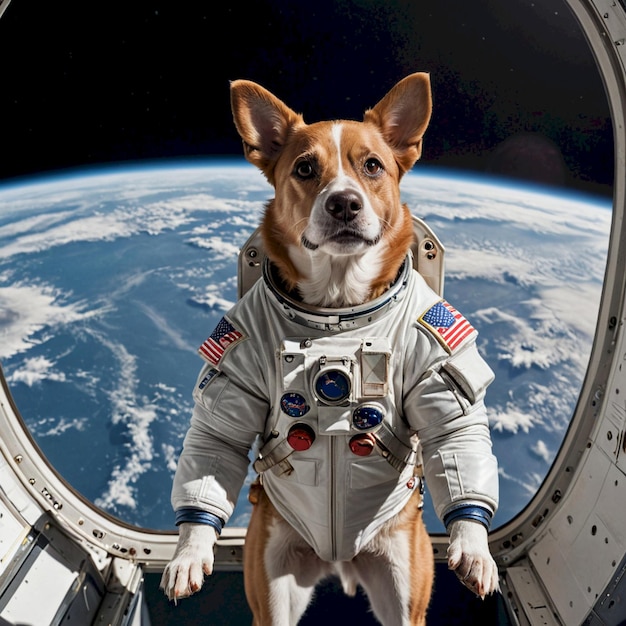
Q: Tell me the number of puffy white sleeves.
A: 2